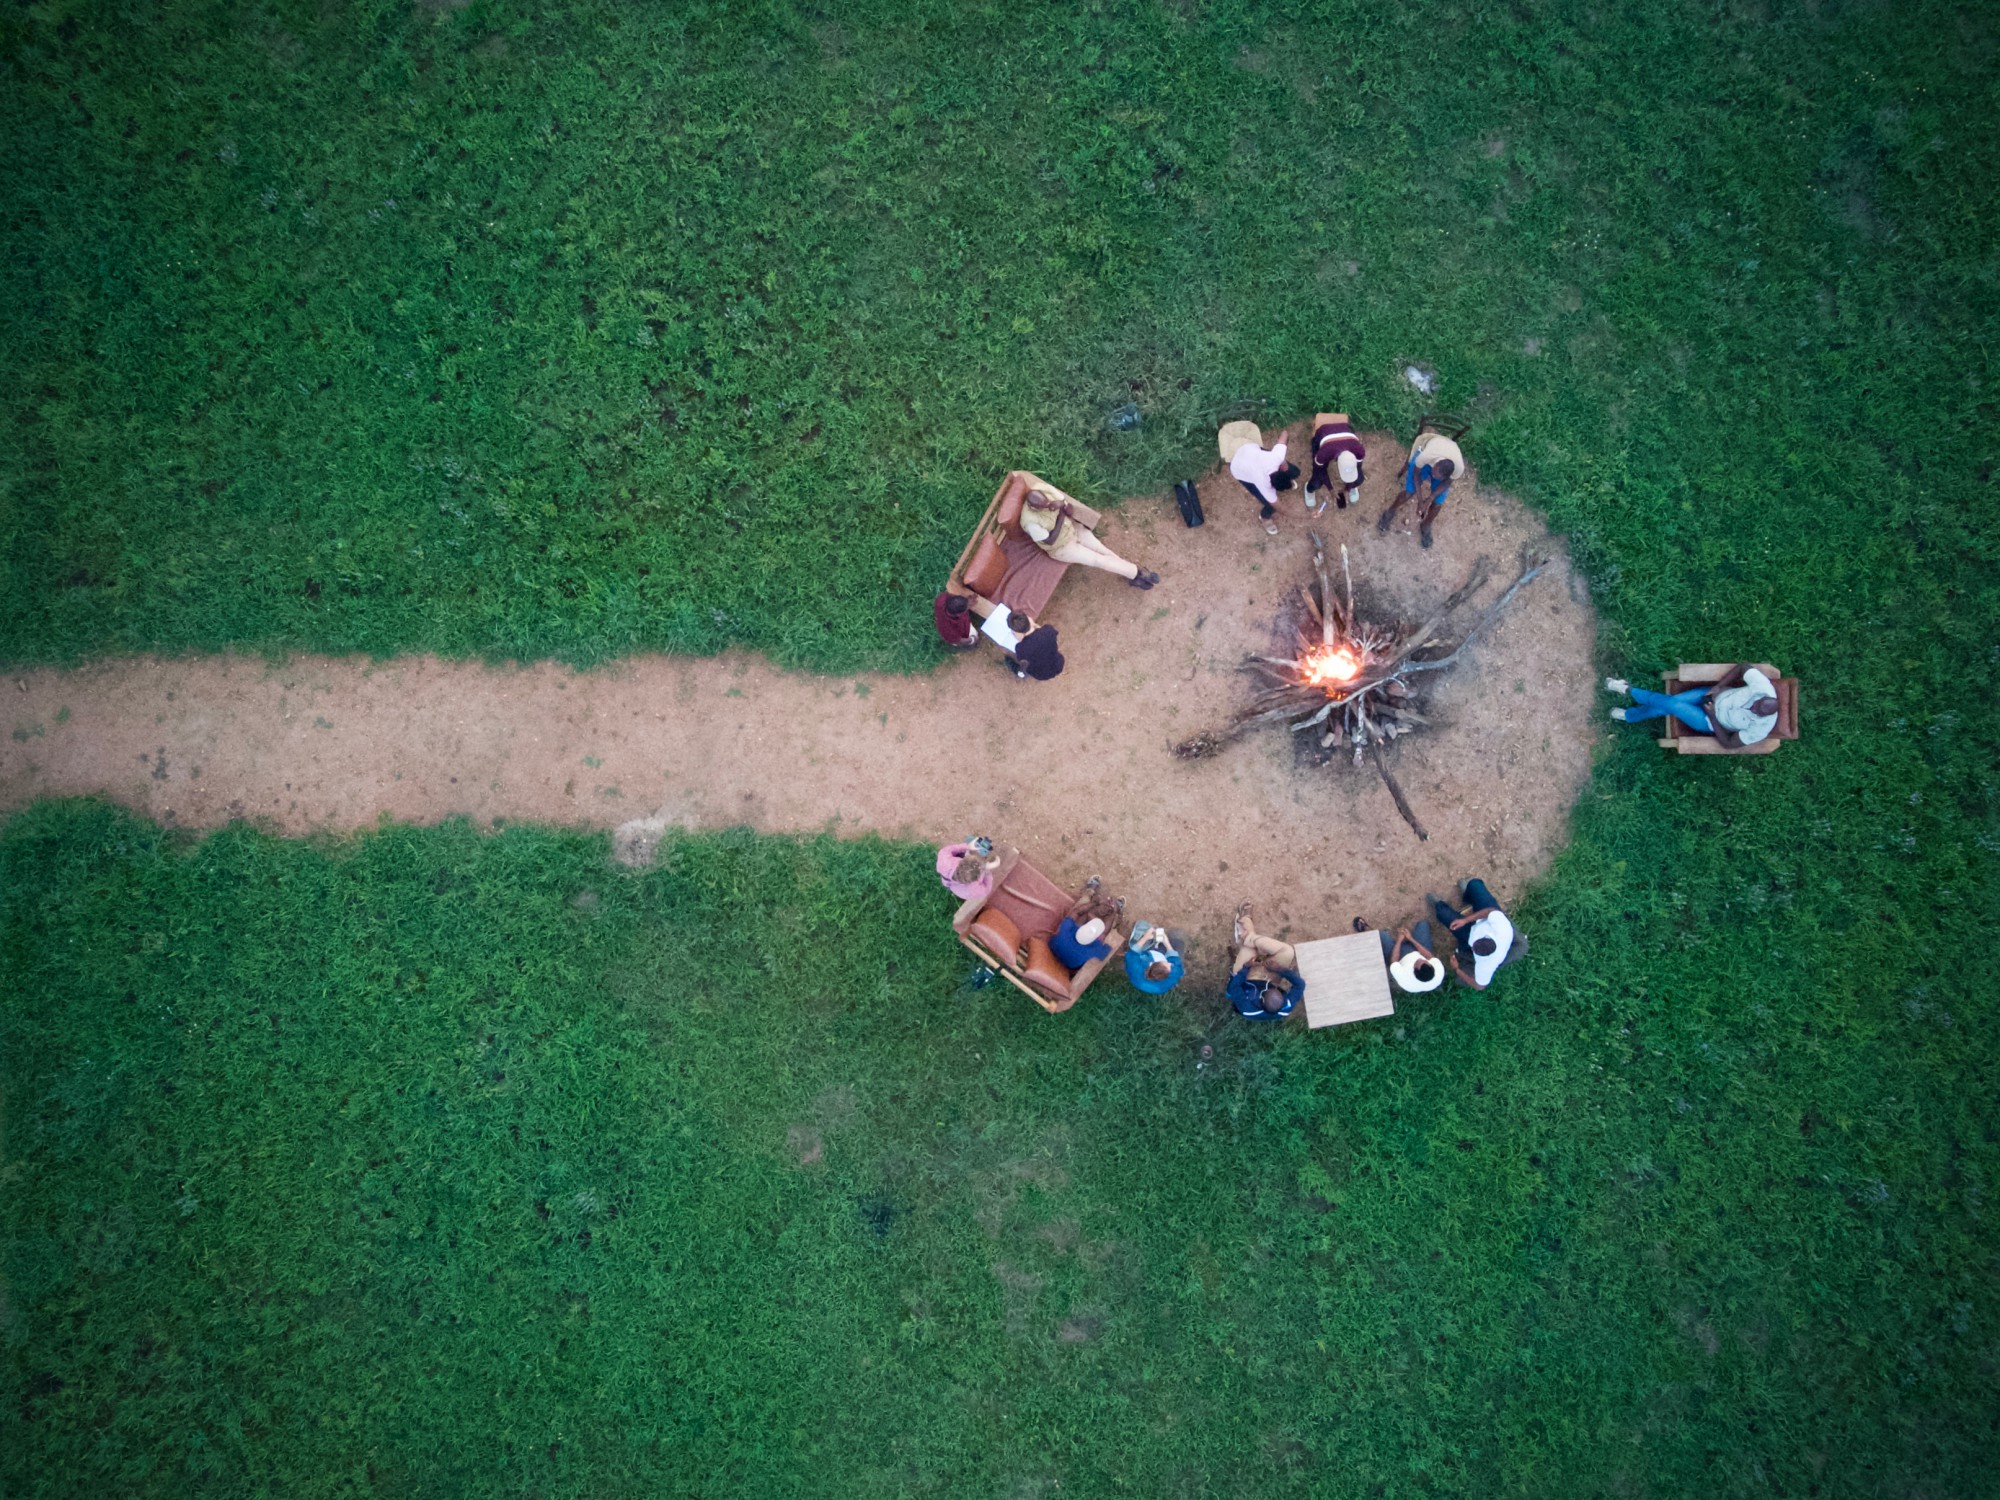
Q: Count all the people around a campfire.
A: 13